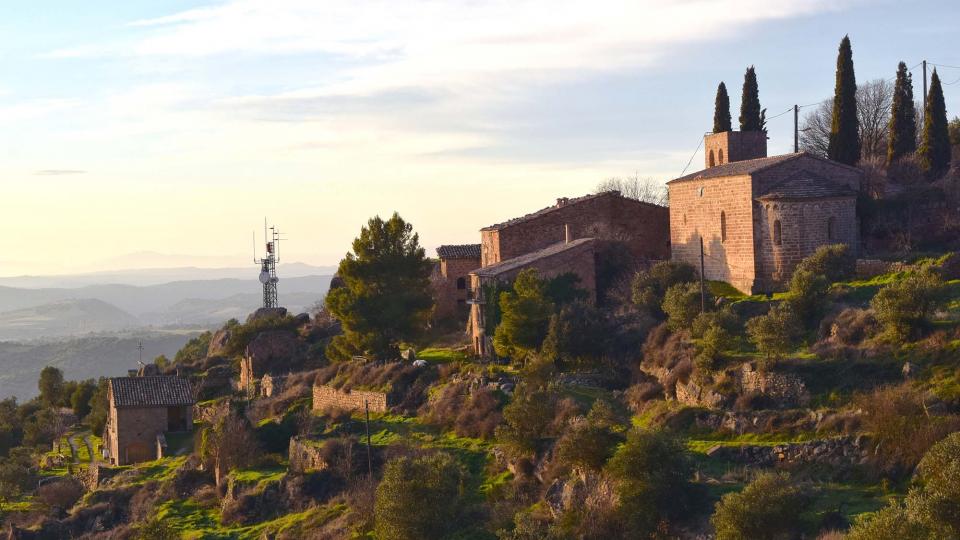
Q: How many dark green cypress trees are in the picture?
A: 5